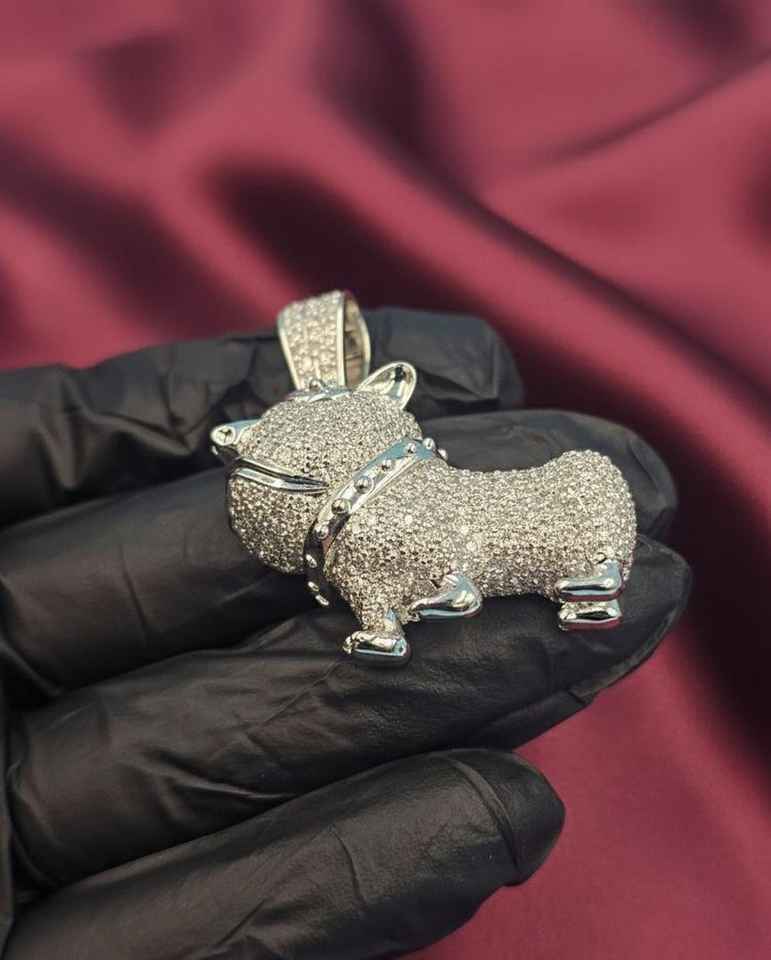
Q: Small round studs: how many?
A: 10